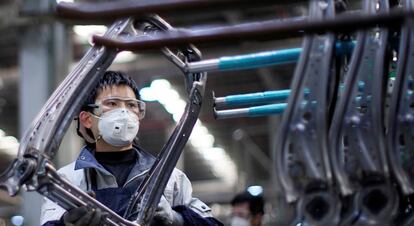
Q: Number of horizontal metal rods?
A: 5